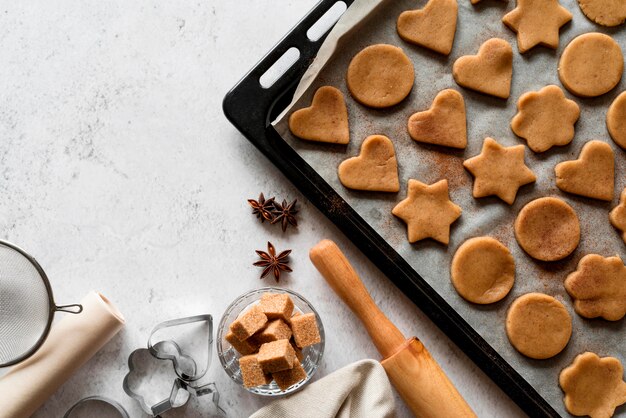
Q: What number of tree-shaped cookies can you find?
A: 0